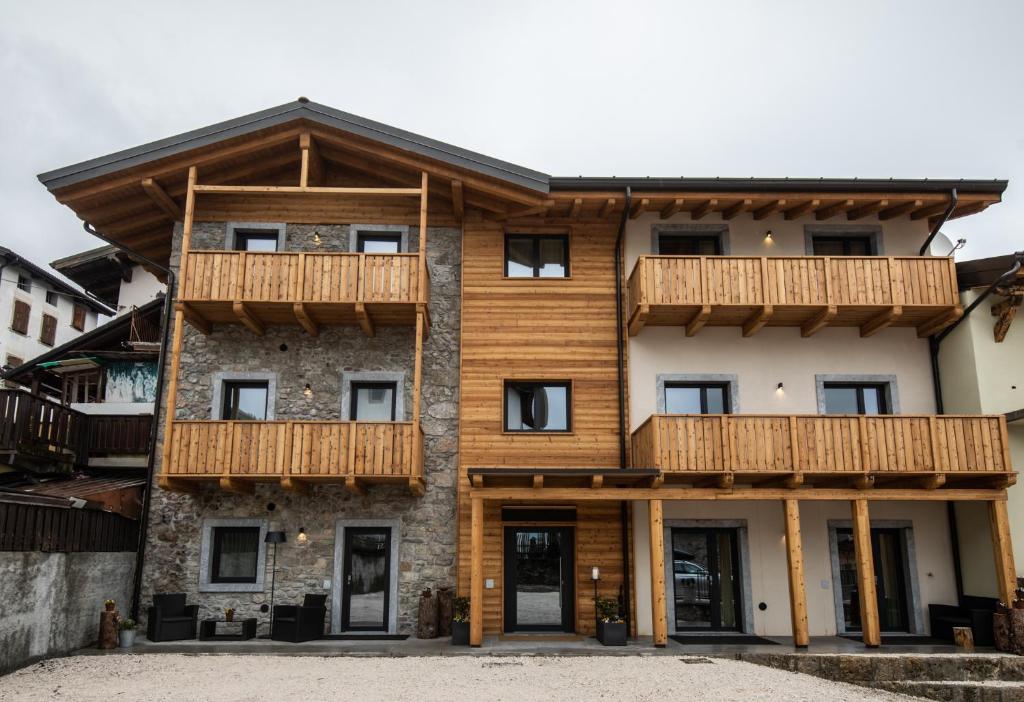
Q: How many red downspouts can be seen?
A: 0